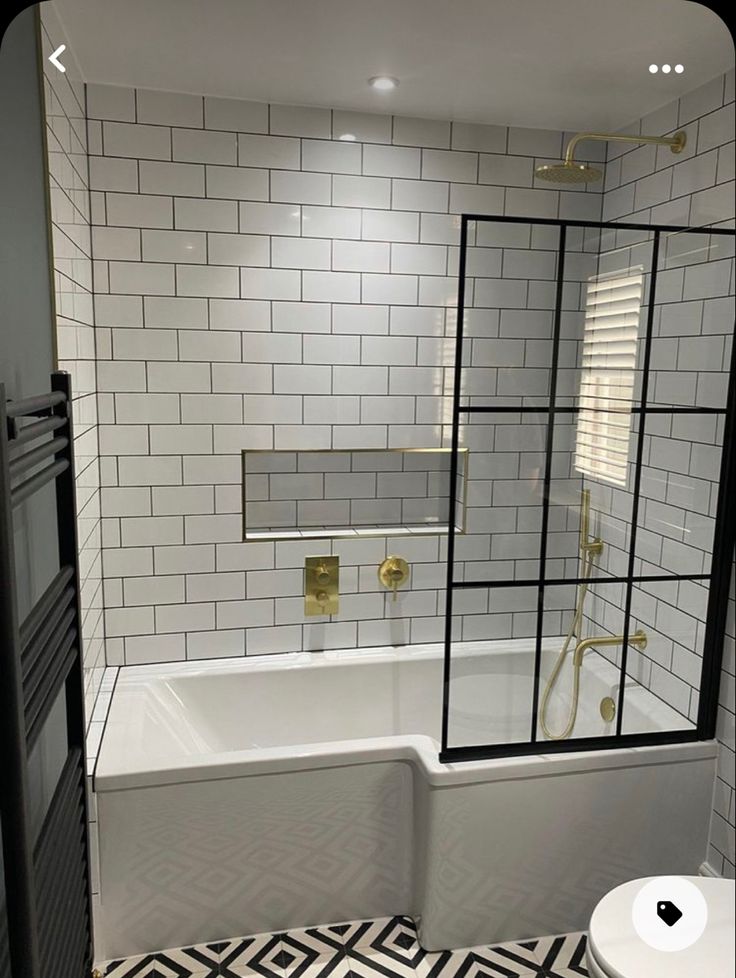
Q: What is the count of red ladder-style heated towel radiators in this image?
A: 0